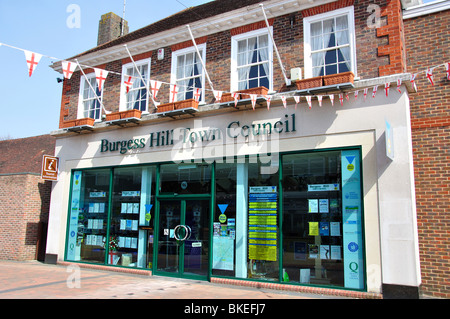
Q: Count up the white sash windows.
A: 5